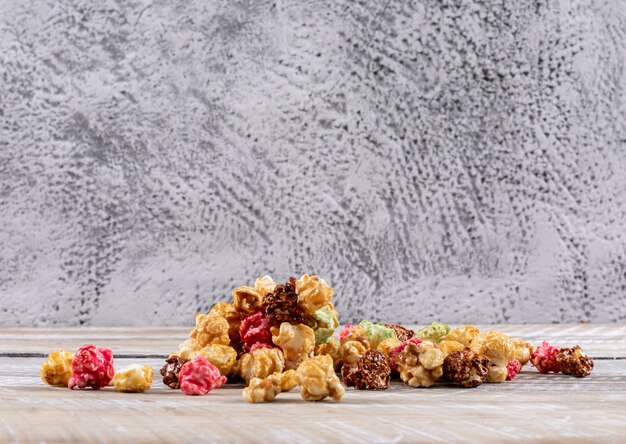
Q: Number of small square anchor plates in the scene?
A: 0